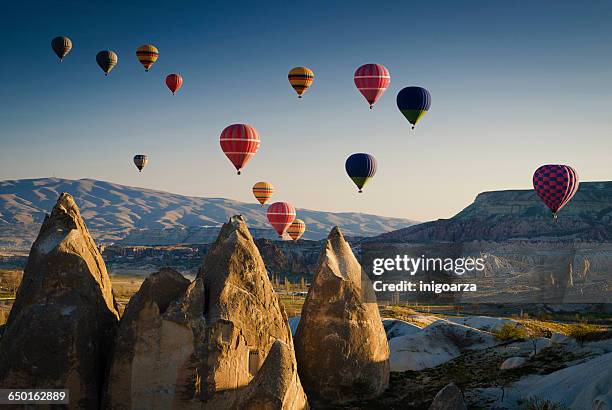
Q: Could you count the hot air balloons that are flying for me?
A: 14